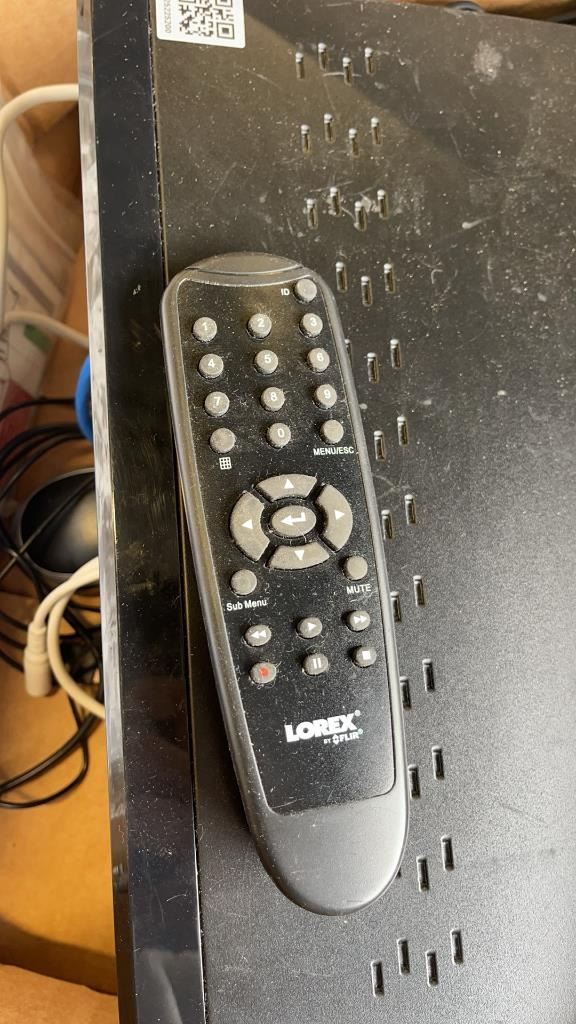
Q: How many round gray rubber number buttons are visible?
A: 10